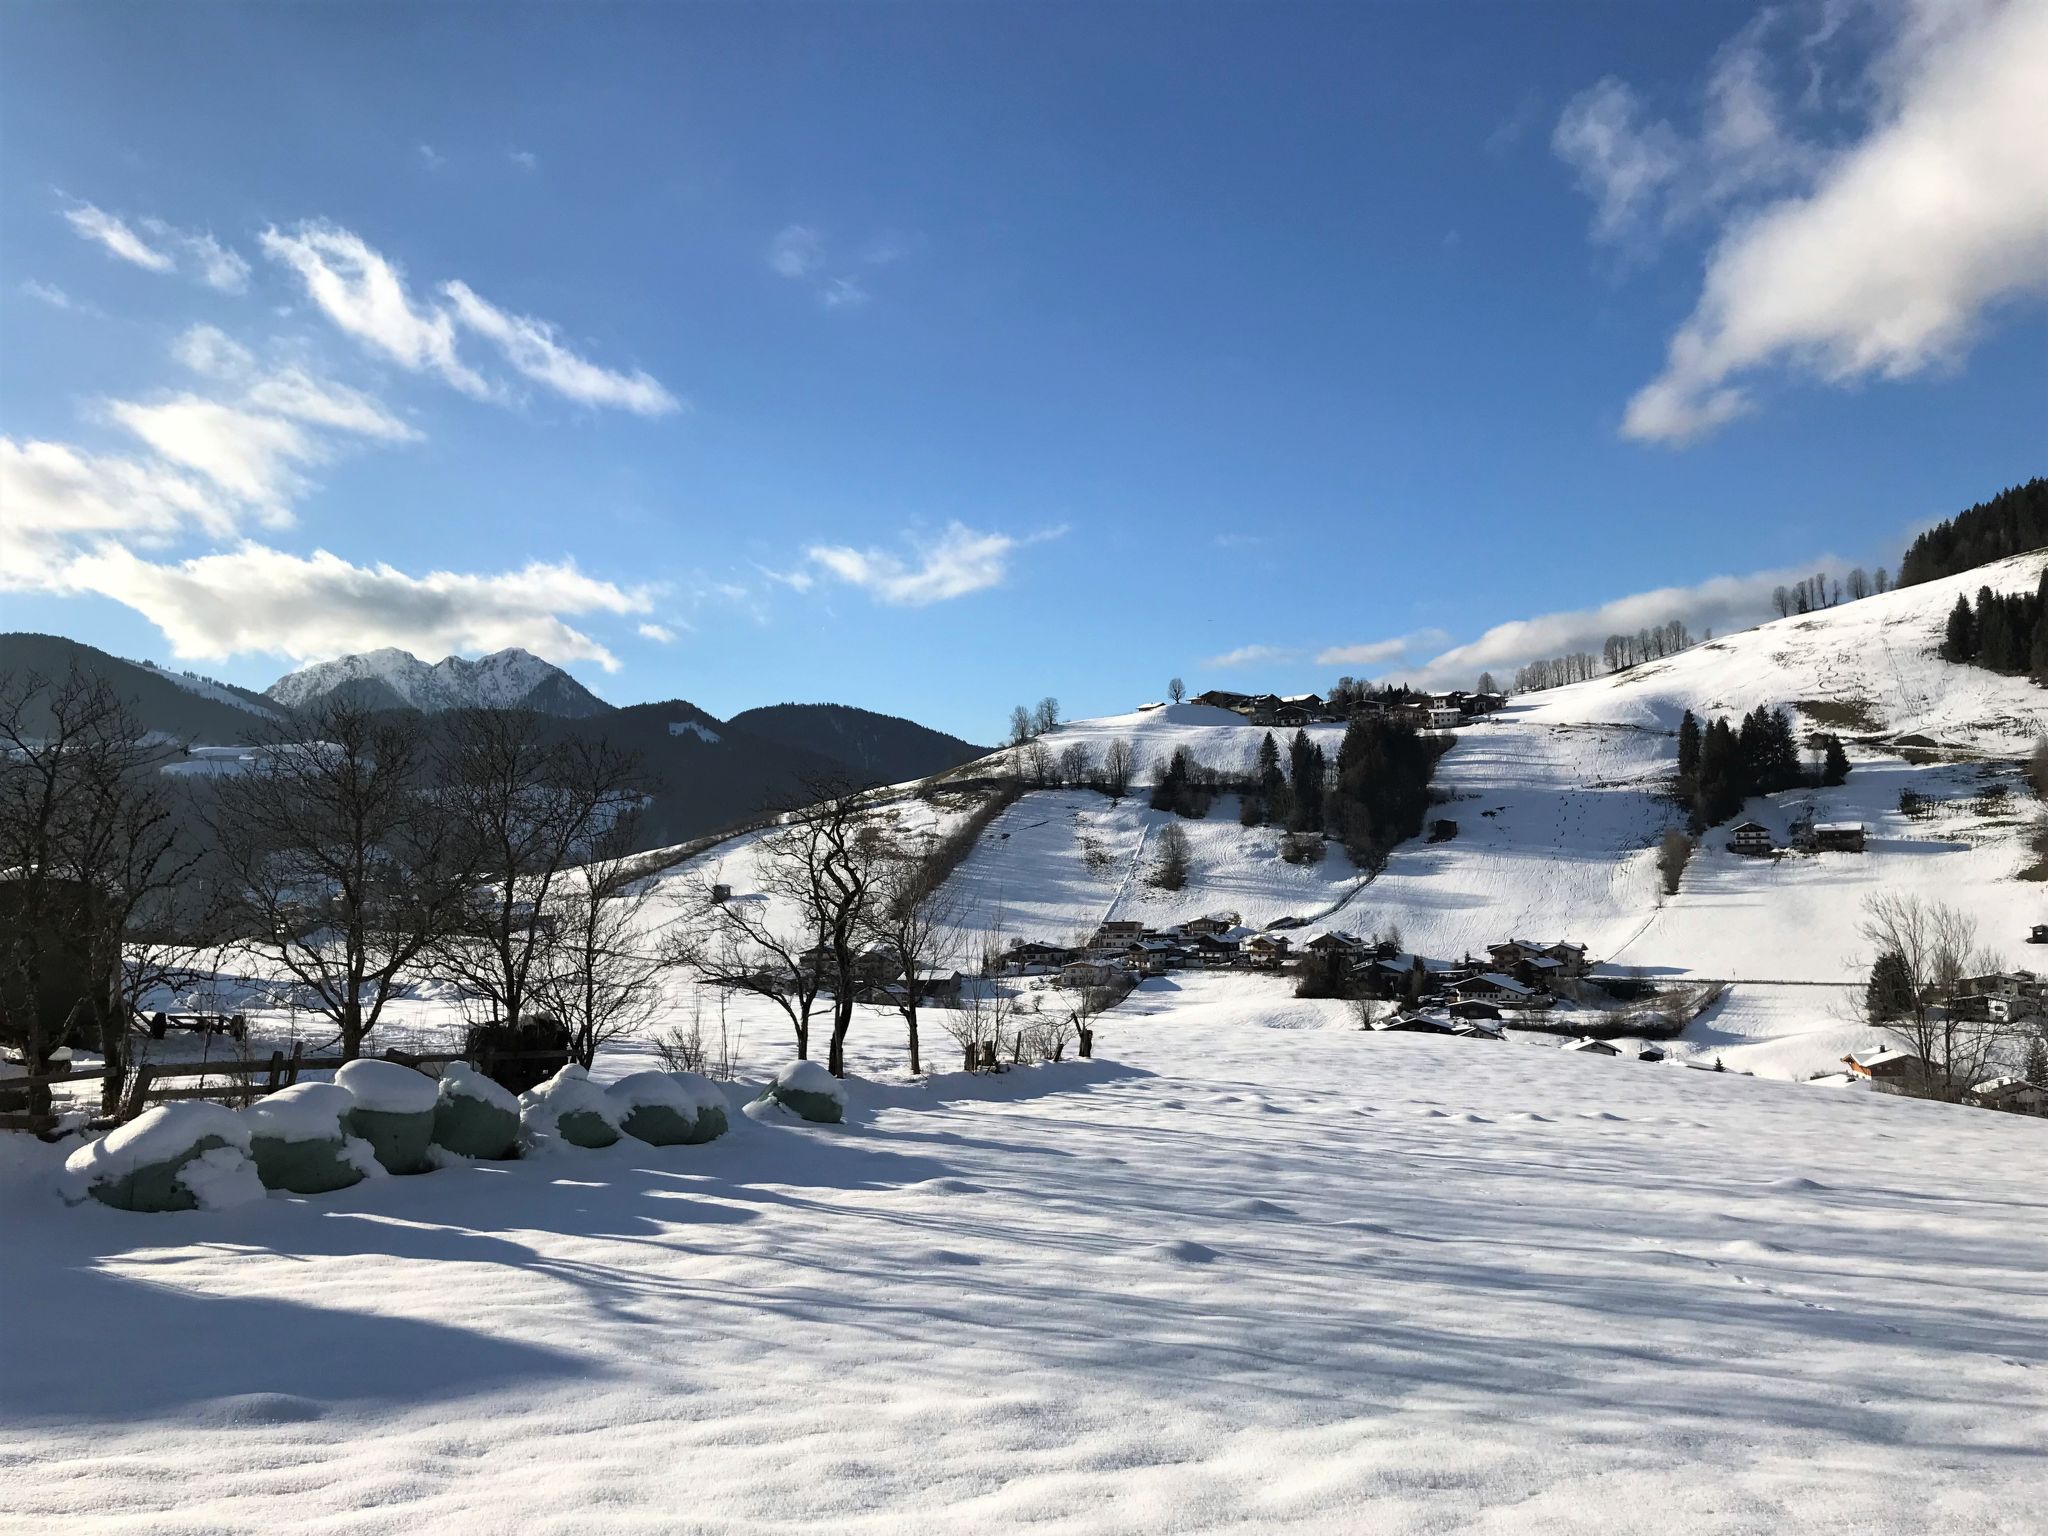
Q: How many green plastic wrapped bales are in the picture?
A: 8